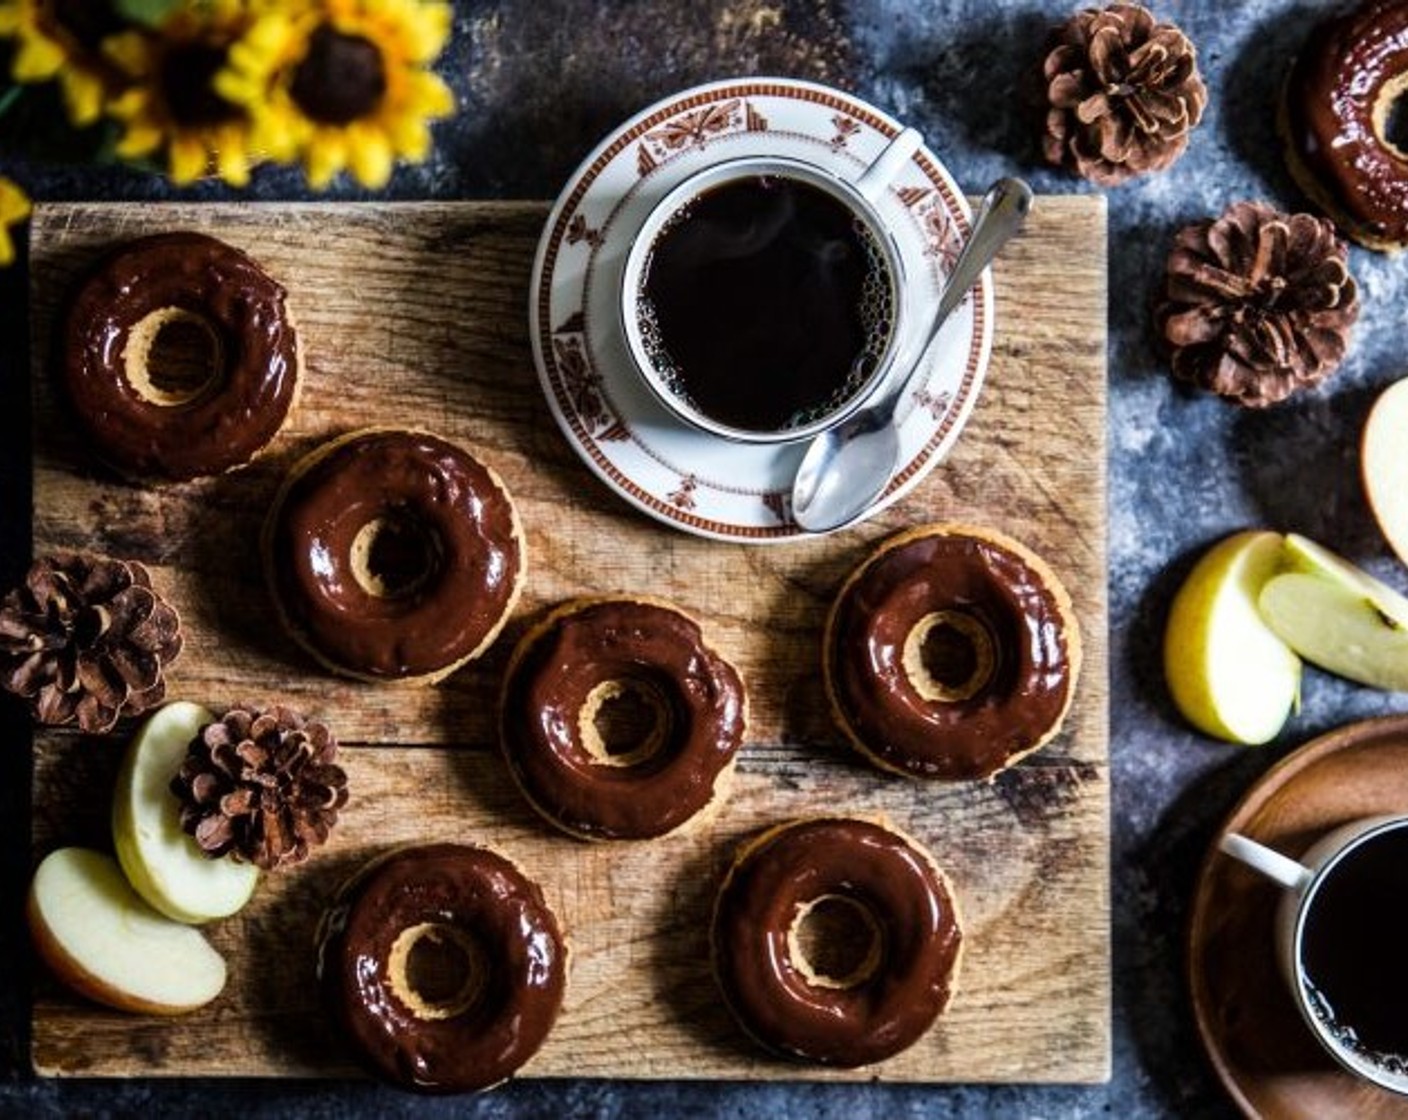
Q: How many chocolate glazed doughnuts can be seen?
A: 7